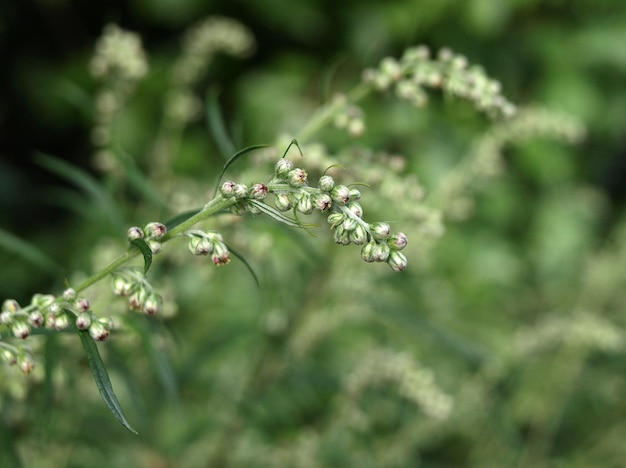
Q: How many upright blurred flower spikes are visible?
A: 2